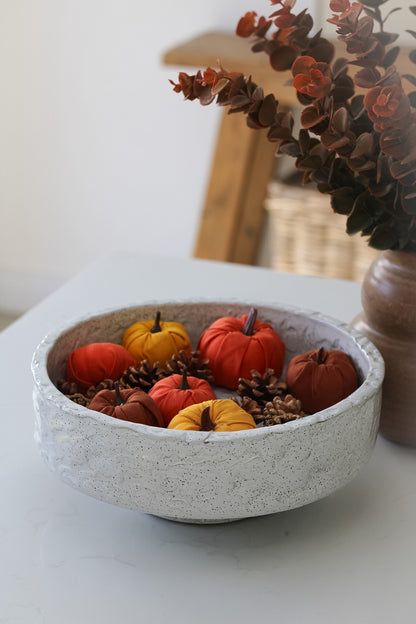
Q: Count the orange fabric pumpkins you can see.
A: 3